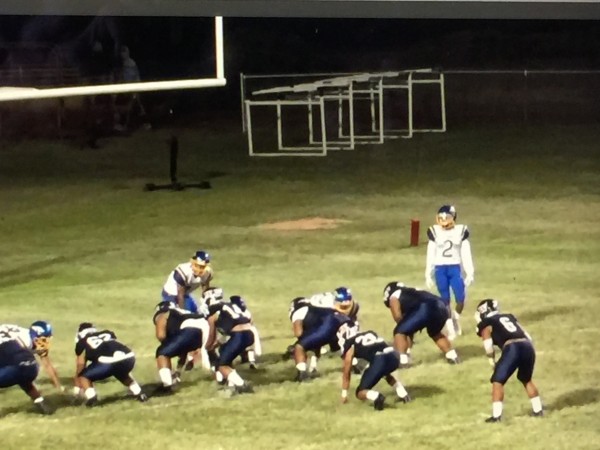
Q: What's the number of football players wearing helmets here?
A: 12